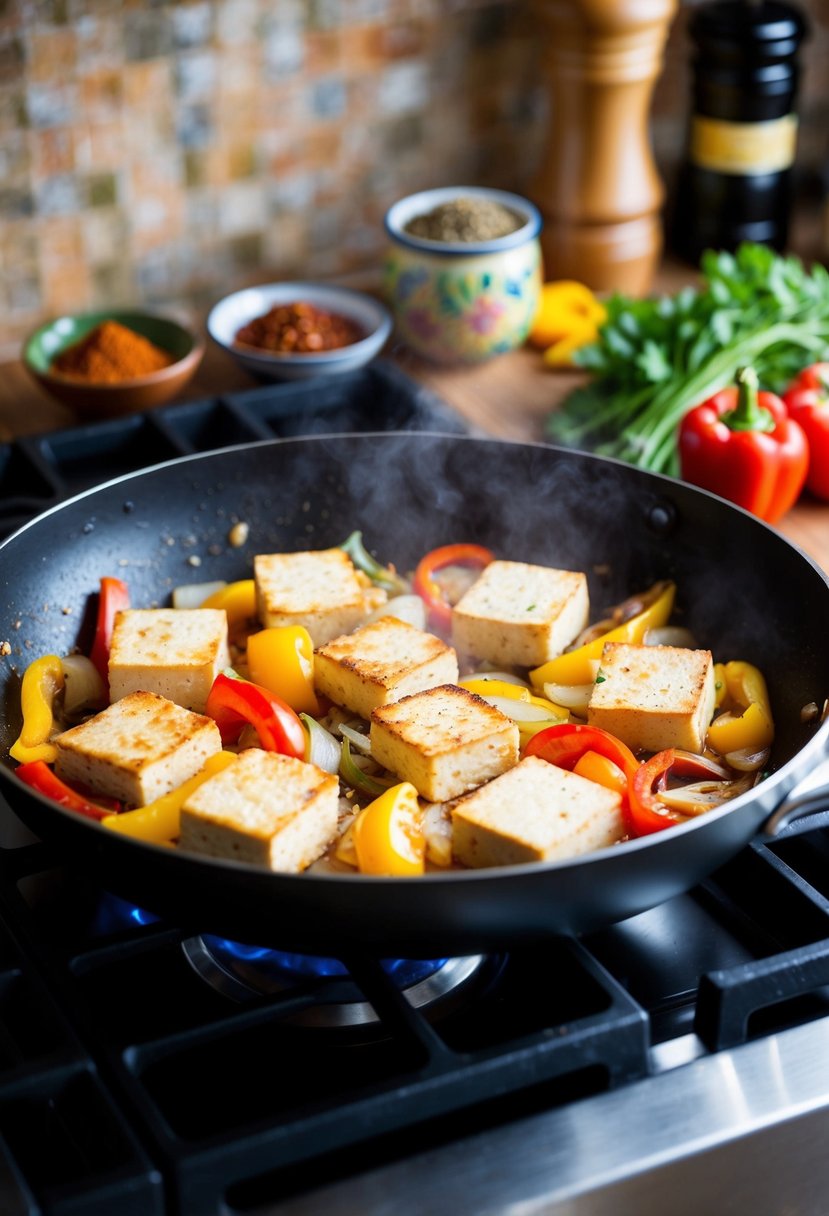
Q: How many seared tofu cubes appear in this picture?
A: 9